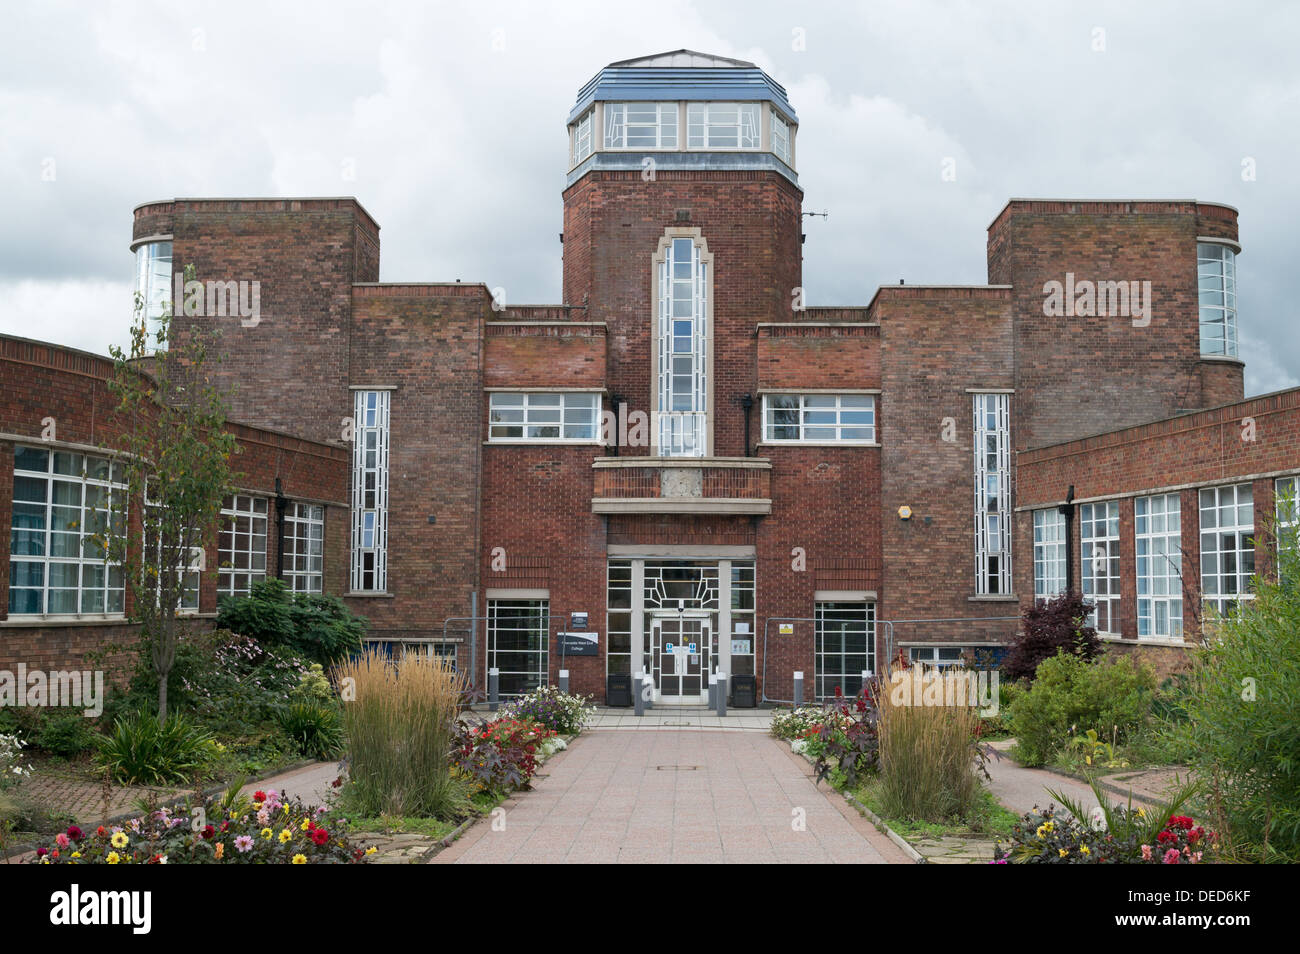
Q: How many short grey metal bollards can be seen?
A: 8